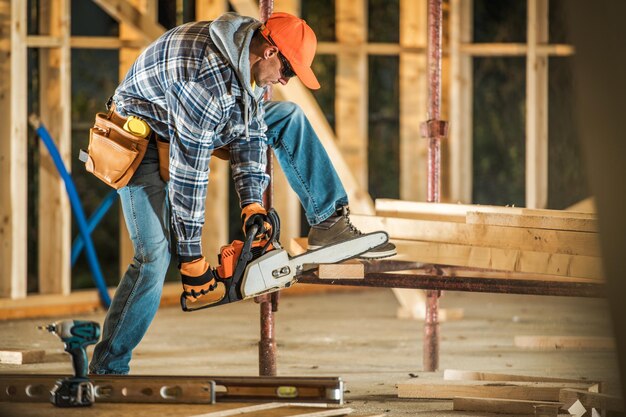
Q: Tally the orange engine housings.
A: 1